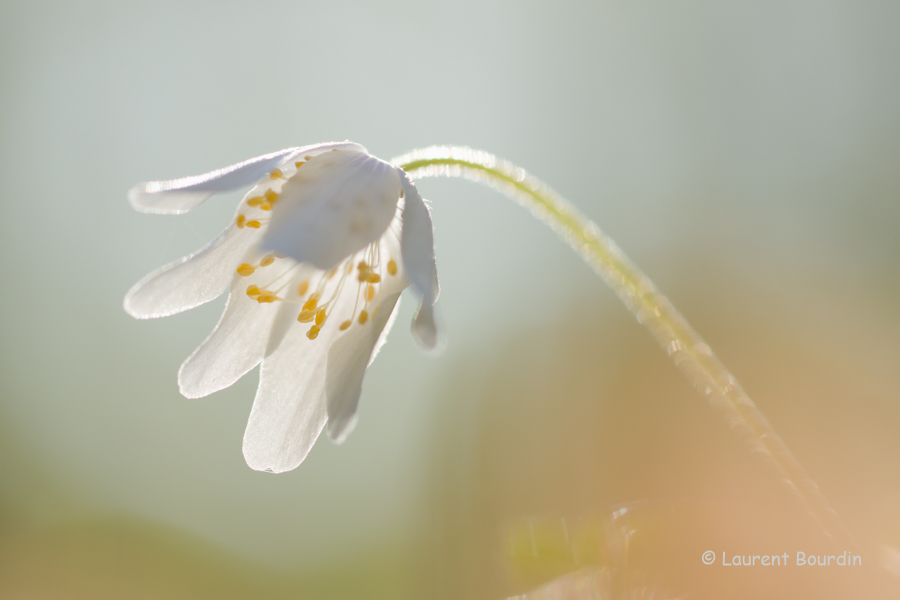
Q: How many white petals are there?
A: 7